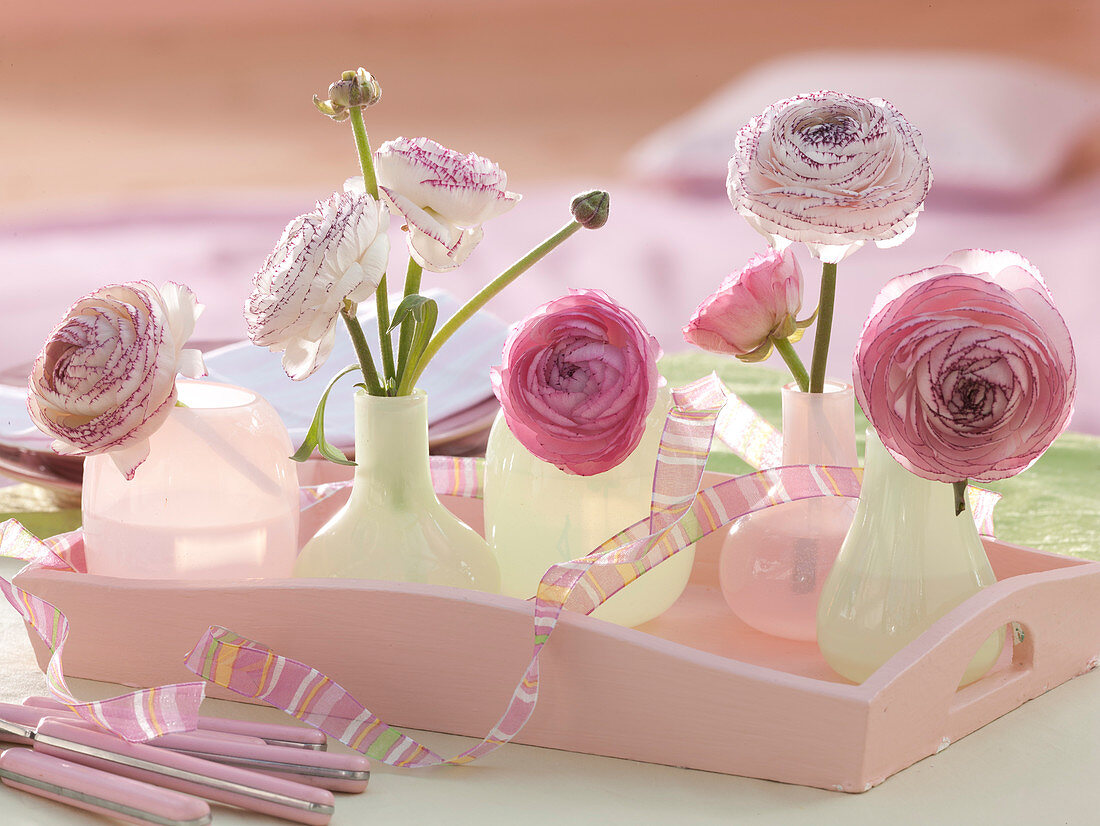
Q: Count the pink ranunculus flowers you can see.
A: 3